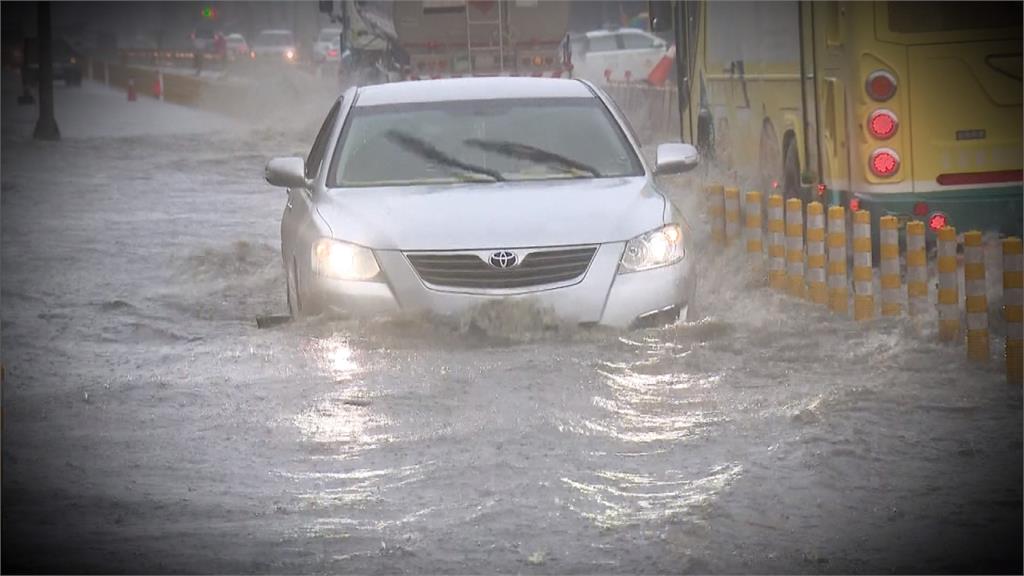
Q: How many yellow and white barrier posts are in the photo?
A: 13